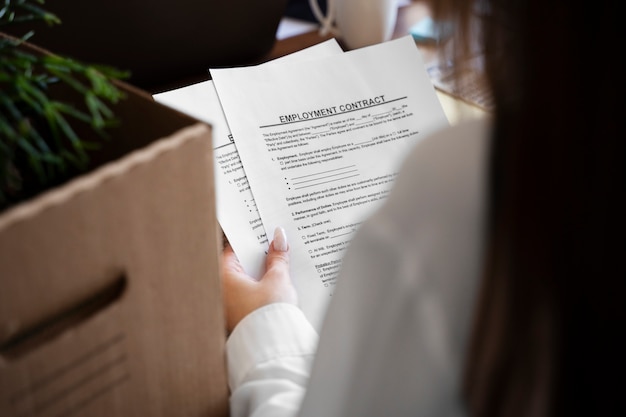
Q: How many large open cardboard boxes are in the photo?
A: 1